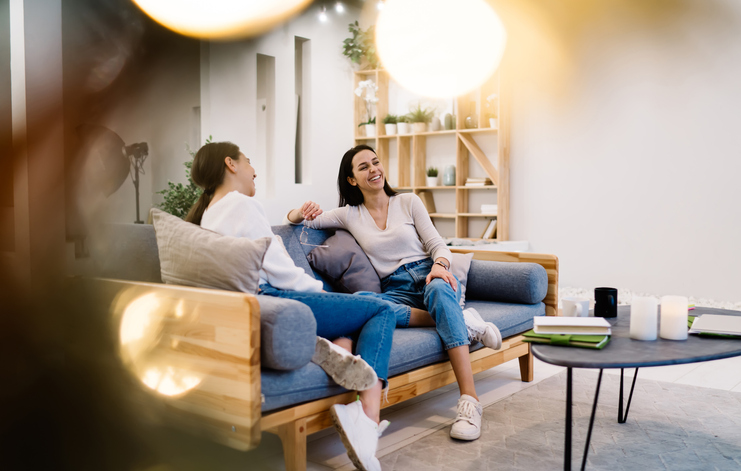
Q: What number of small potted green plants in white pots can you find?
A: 3